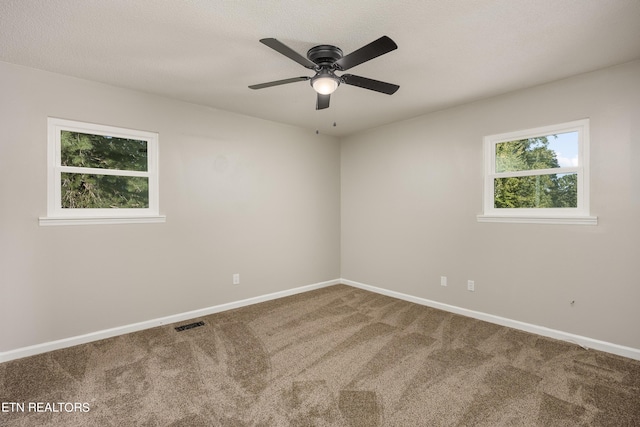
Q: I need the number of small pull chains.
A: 2